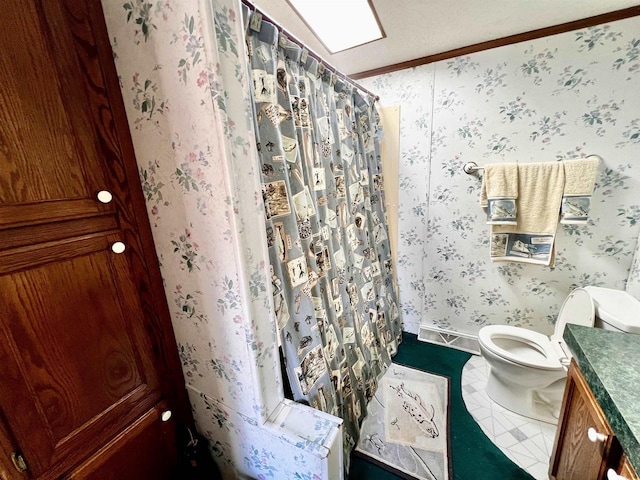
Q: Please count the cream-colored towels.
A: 3